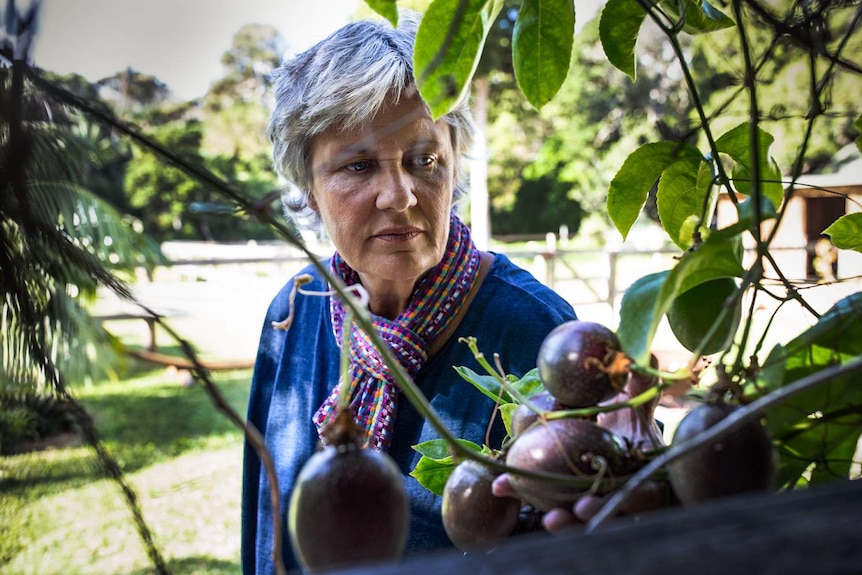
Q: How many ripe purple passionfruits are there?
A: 6